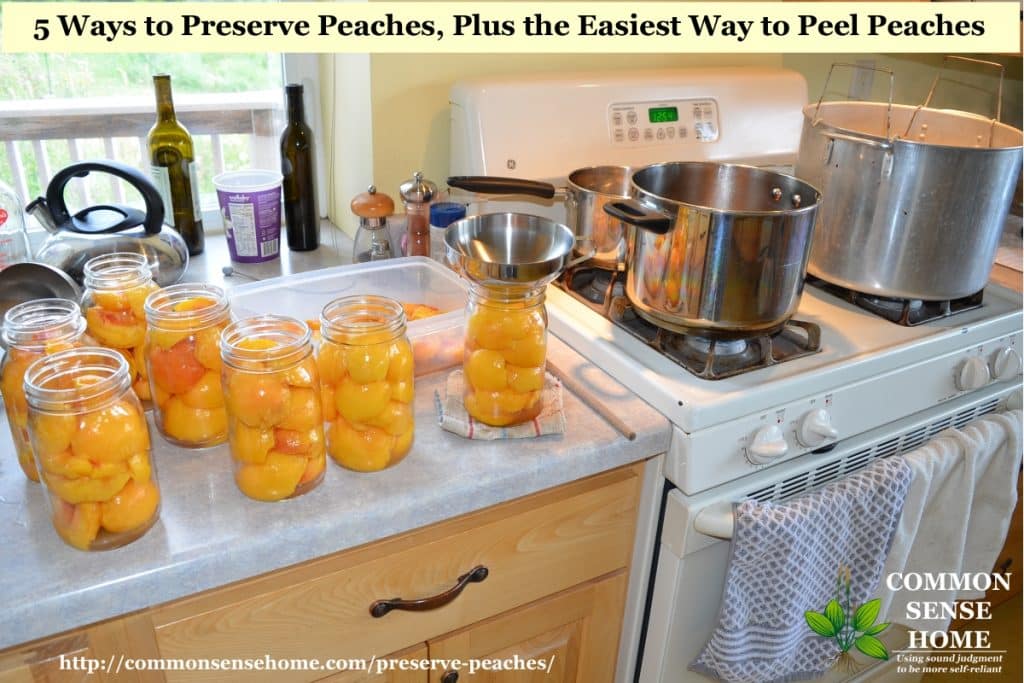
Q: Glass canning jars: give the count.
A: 7